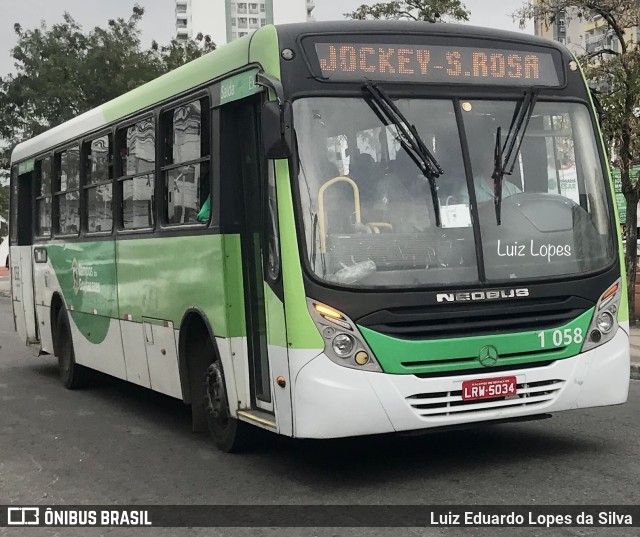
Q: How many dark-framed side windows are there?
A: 5